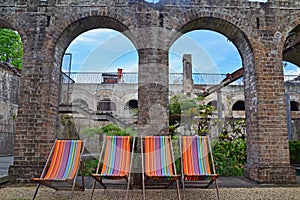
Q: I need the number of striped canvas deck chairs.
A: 4